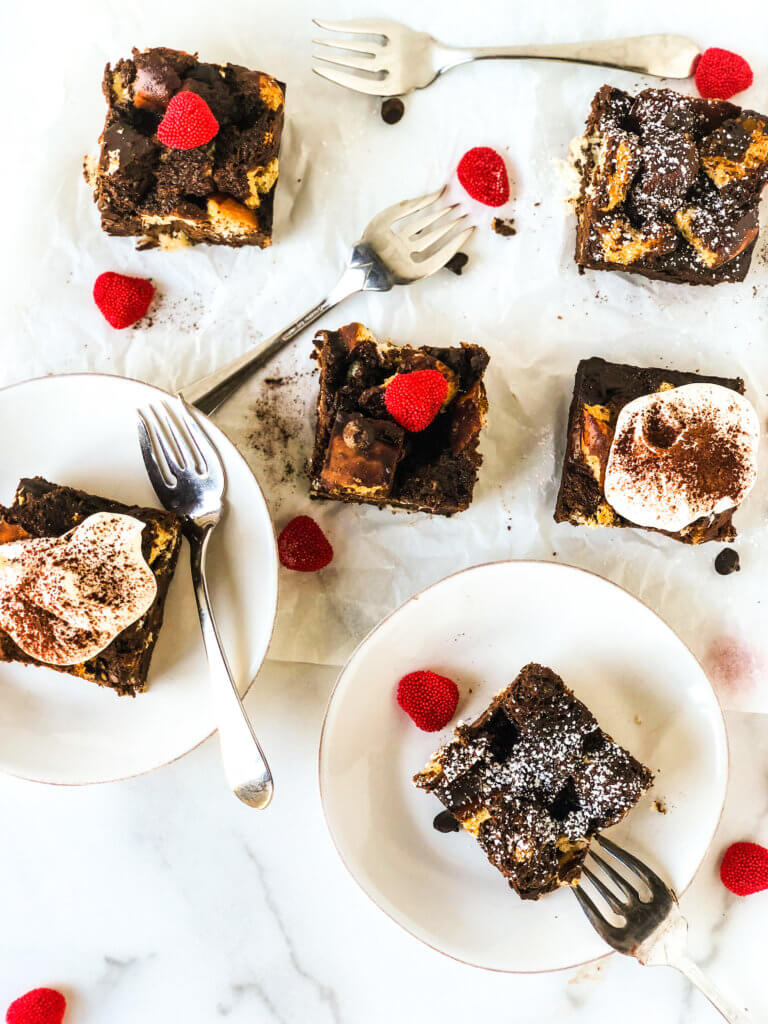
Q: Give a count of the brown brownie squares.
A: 6